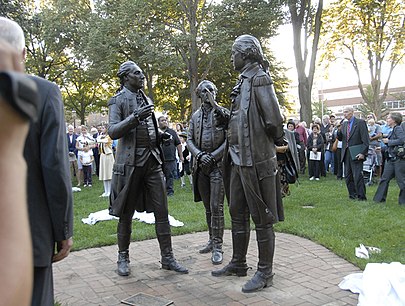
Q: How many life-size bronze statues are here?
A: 3